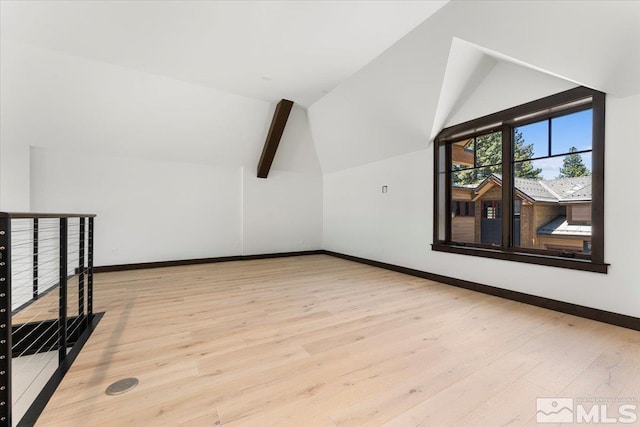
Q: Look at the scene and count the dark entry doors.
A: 1